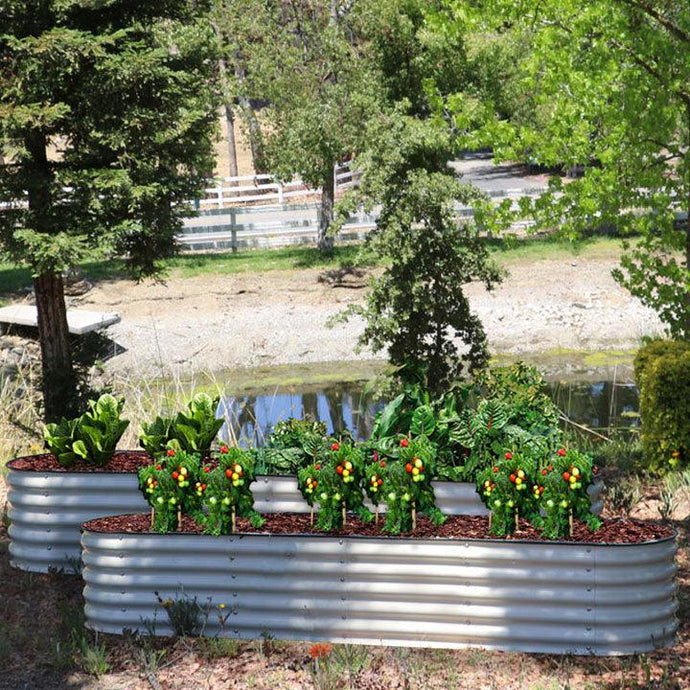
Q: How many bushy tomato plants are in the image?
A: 6